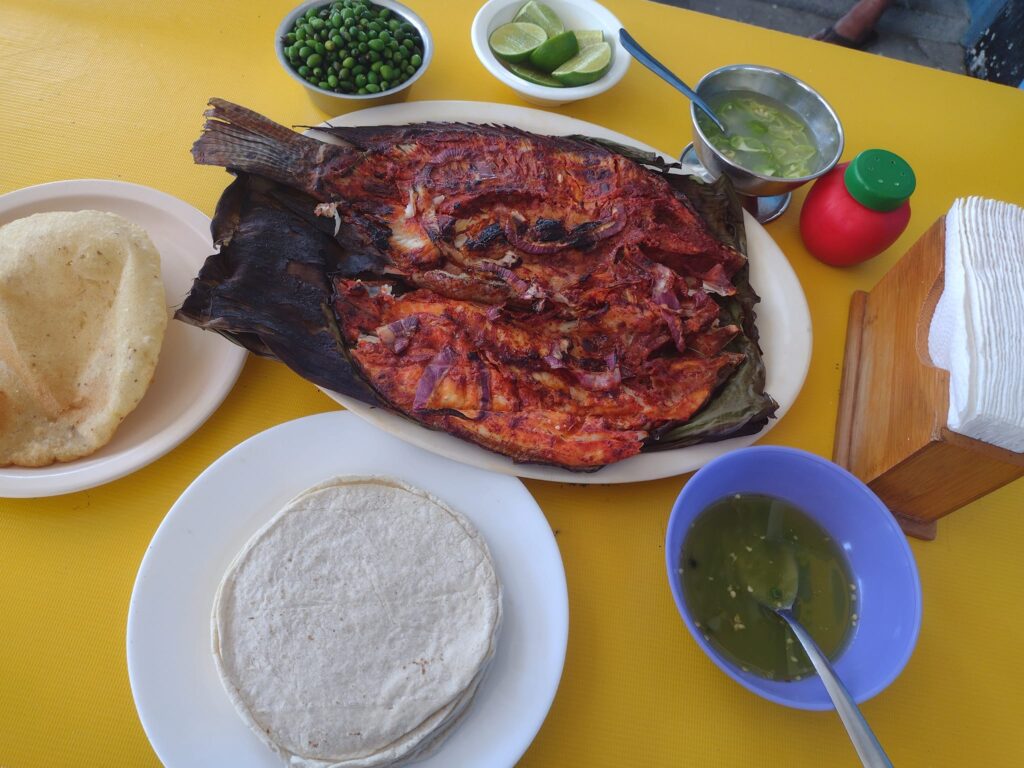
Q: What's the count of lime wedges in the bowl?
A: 6